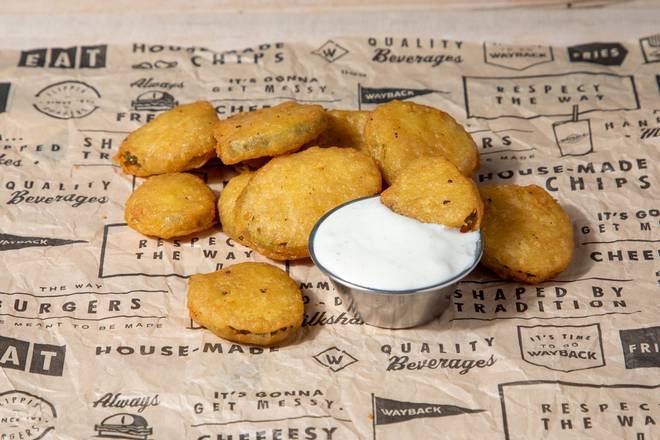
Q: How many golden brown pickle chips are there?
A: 10